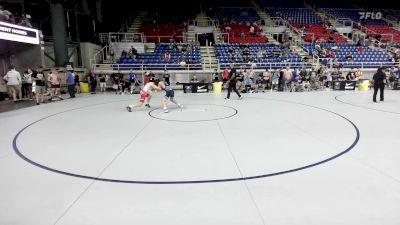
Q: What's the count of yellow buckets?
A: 3